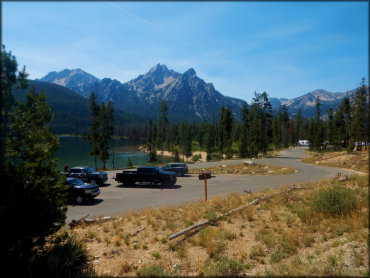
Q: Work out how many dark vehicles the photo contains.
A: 4